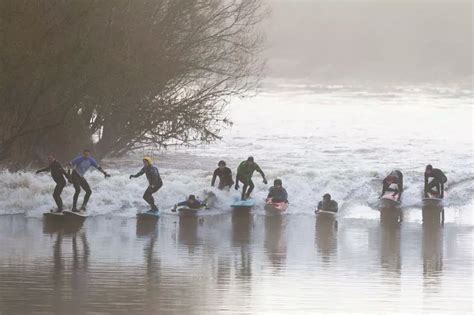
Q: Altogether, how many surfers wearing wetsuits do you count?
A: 10